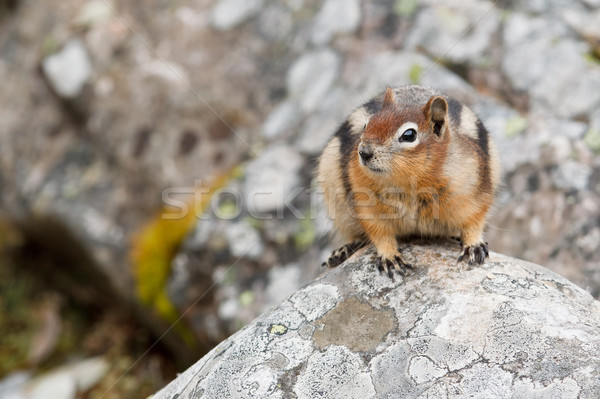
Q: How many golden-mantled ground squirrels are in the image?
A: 1